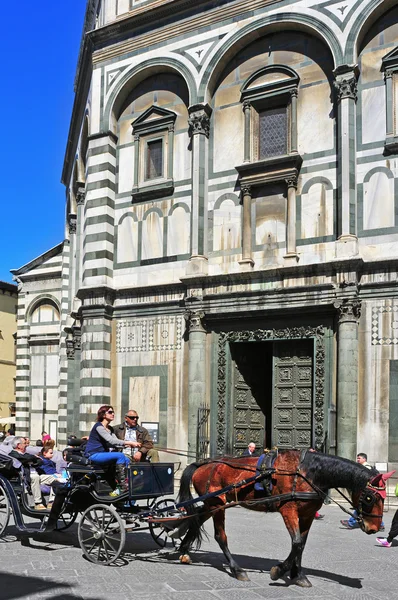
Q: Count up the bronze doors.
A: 2